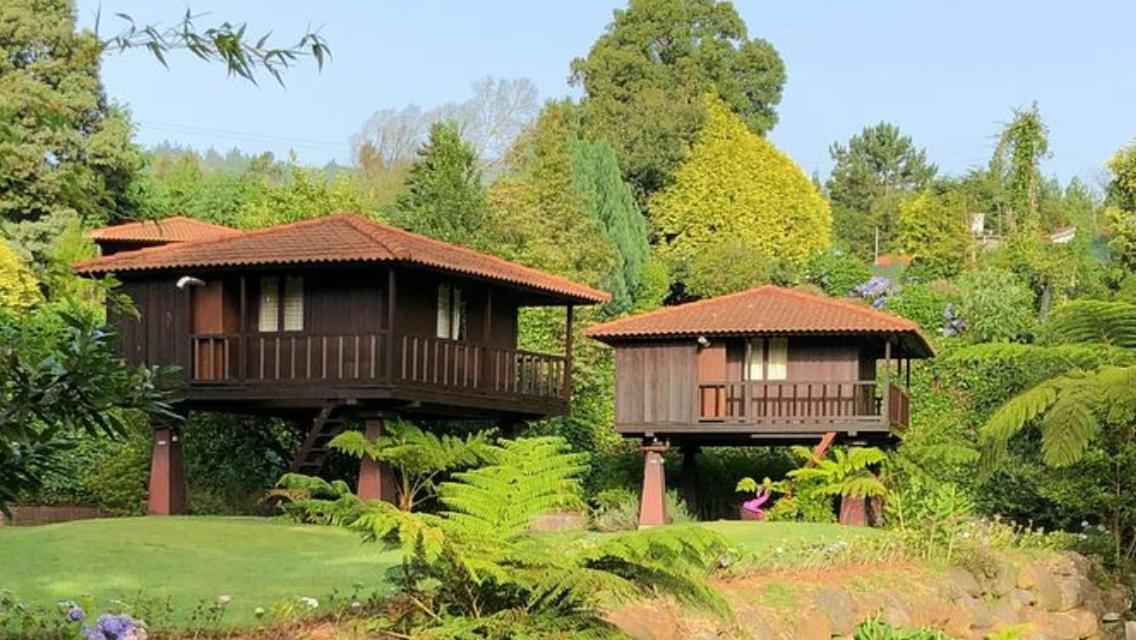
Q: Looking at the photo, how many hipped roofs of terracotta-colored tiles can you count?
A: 3